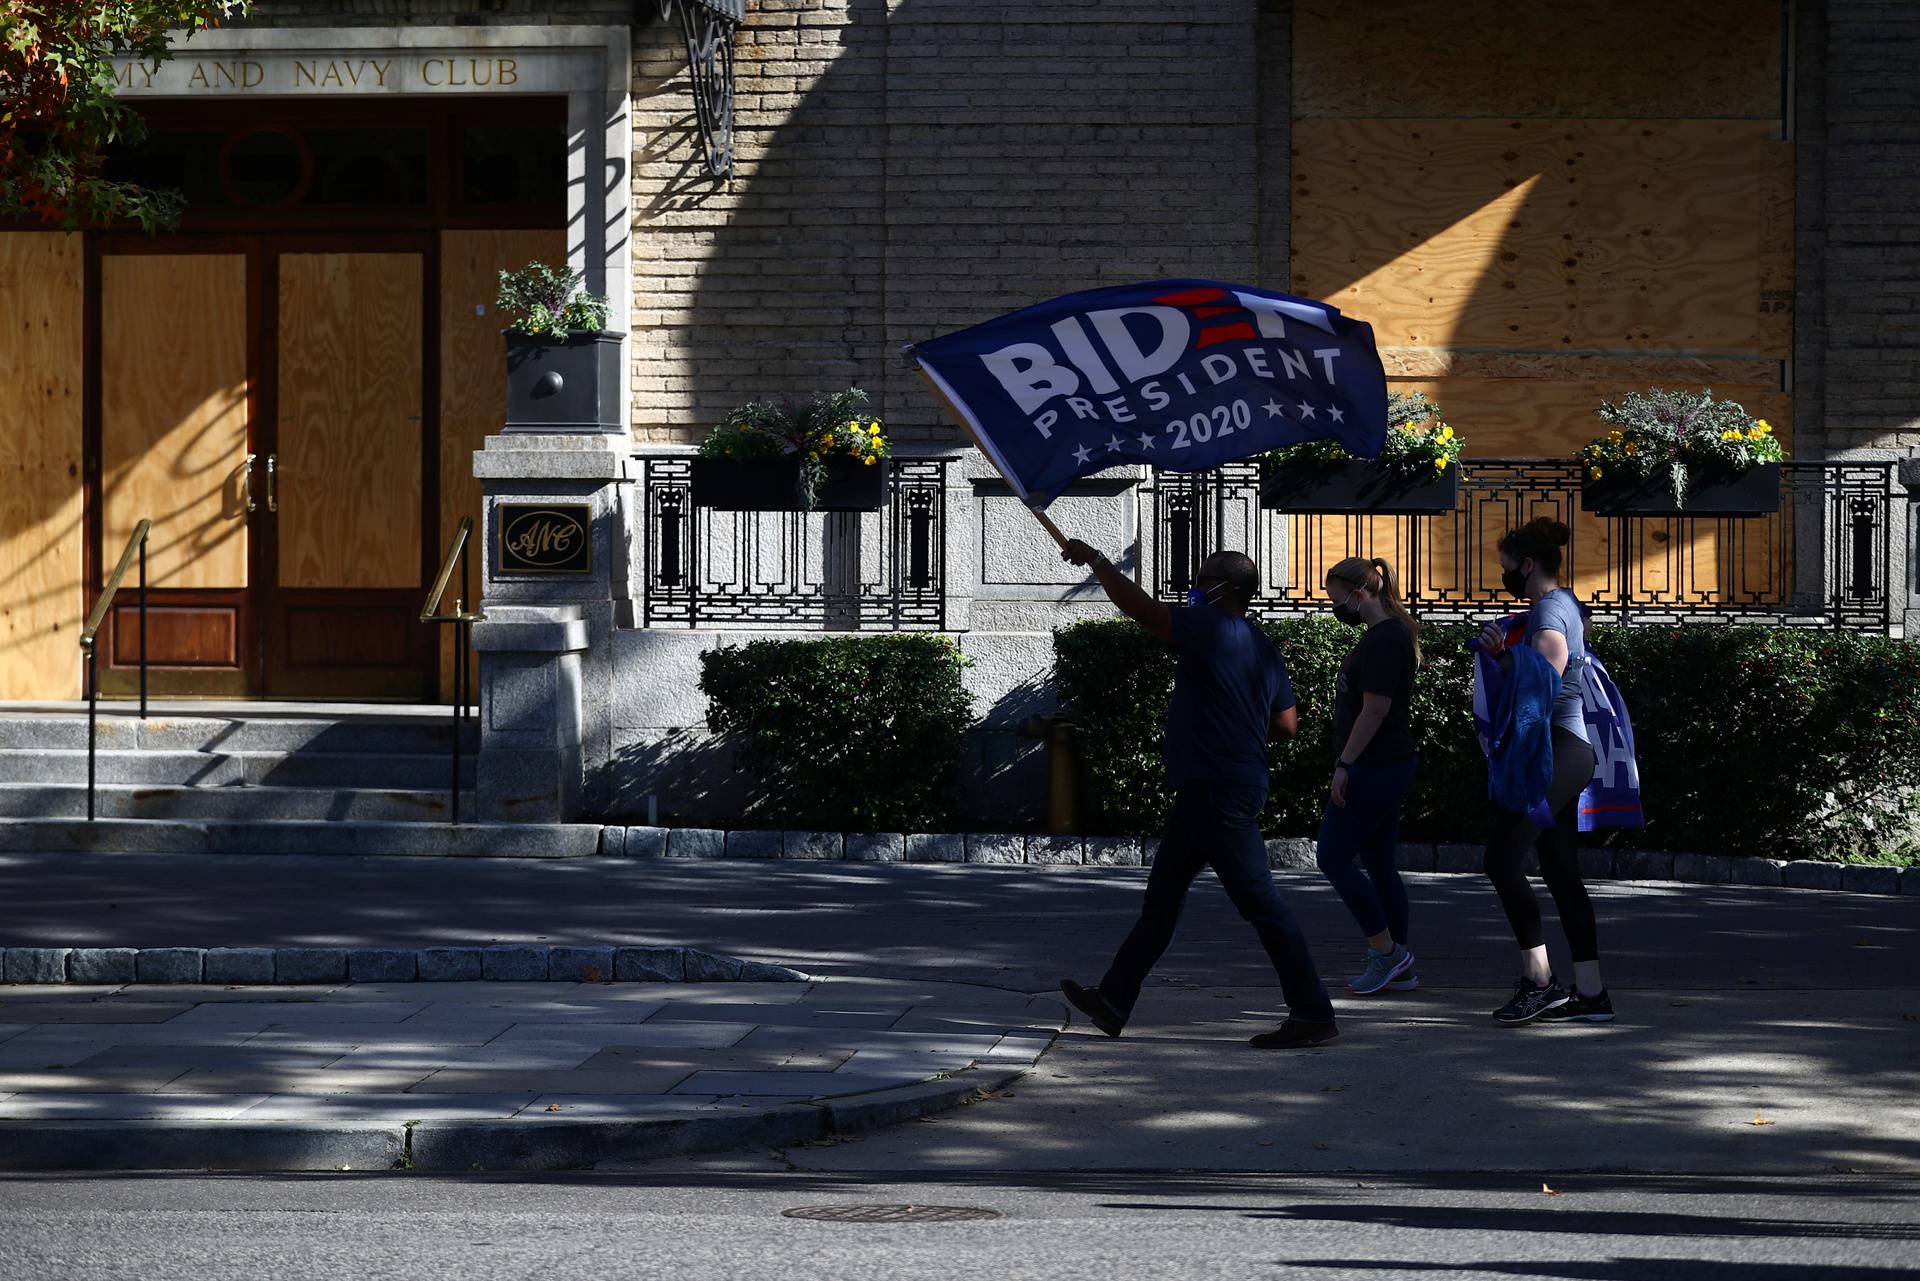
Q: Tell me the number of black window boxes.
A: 3